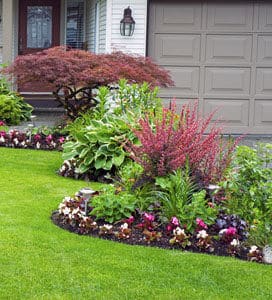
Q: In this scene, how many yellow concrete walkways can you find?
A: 0